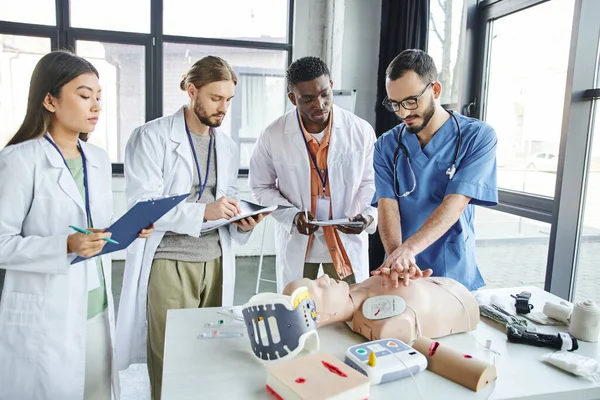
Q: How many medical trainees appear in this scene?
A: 3